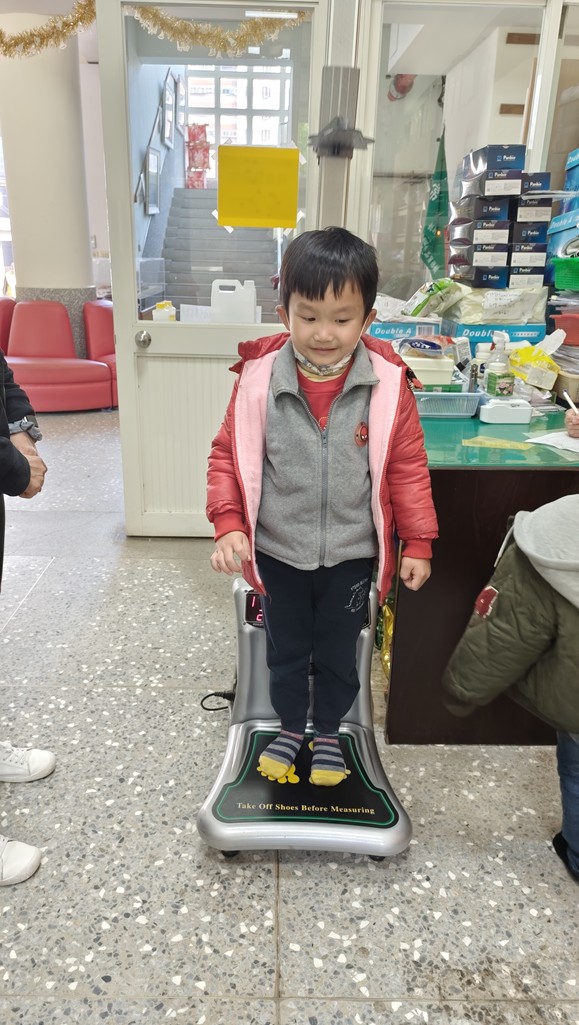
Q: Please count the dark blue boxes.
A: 11